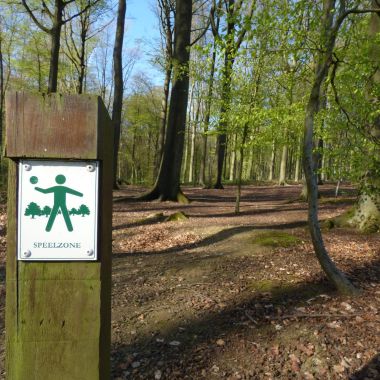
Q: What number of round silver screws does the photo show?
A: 4